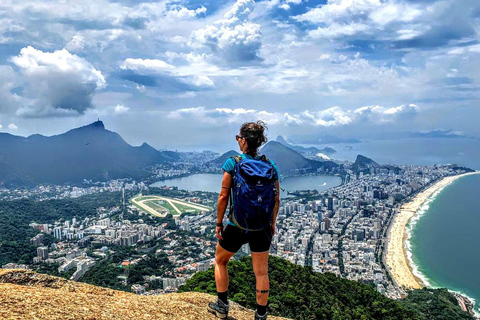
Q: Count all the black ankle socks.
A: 2